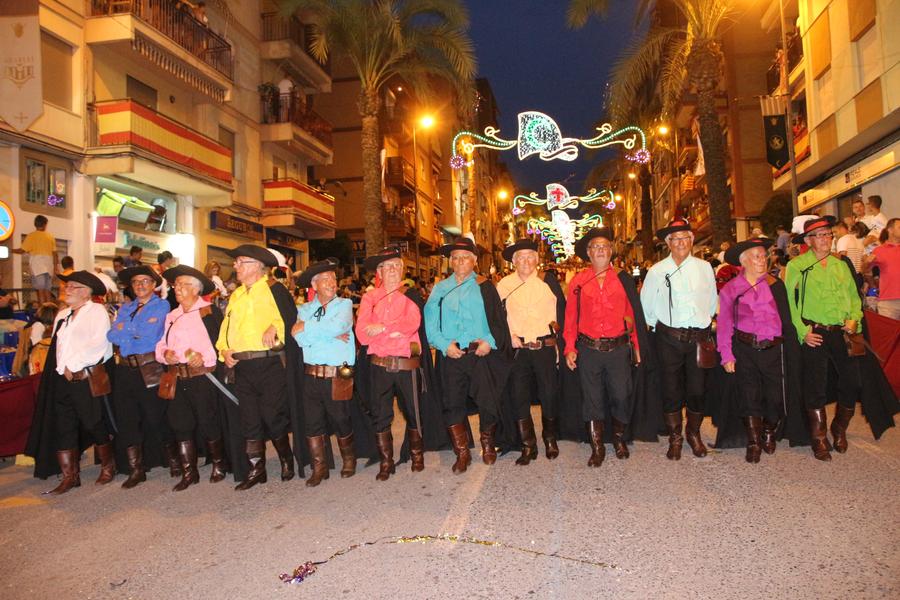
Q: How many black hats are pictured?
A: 12